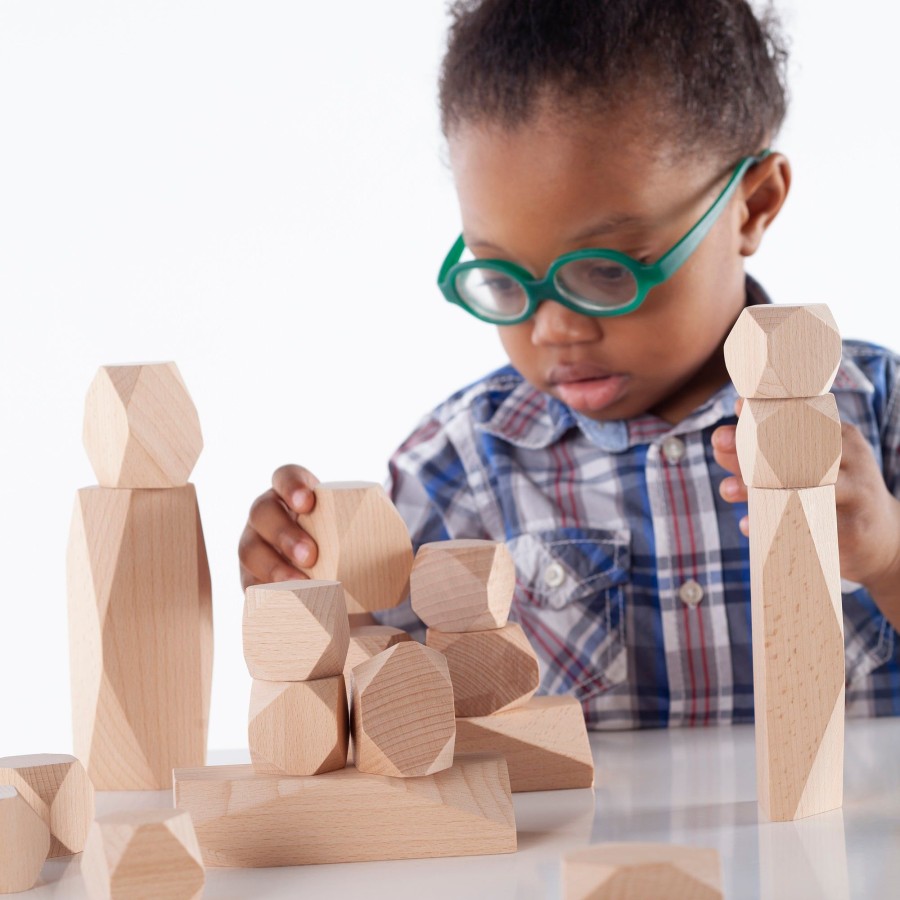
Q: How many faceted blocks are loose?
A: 4